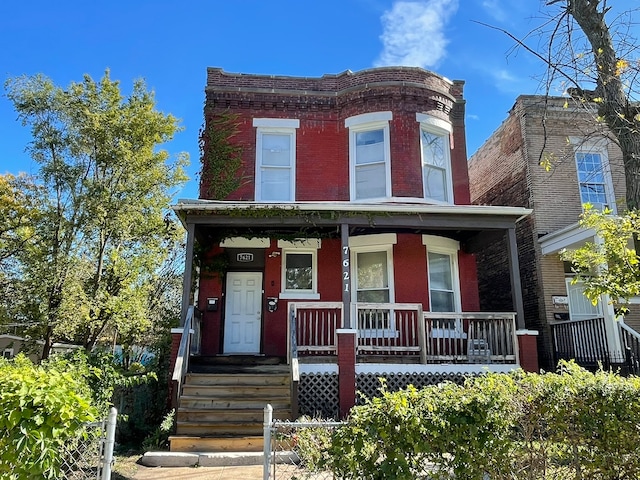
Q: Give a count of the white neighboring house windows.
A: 1